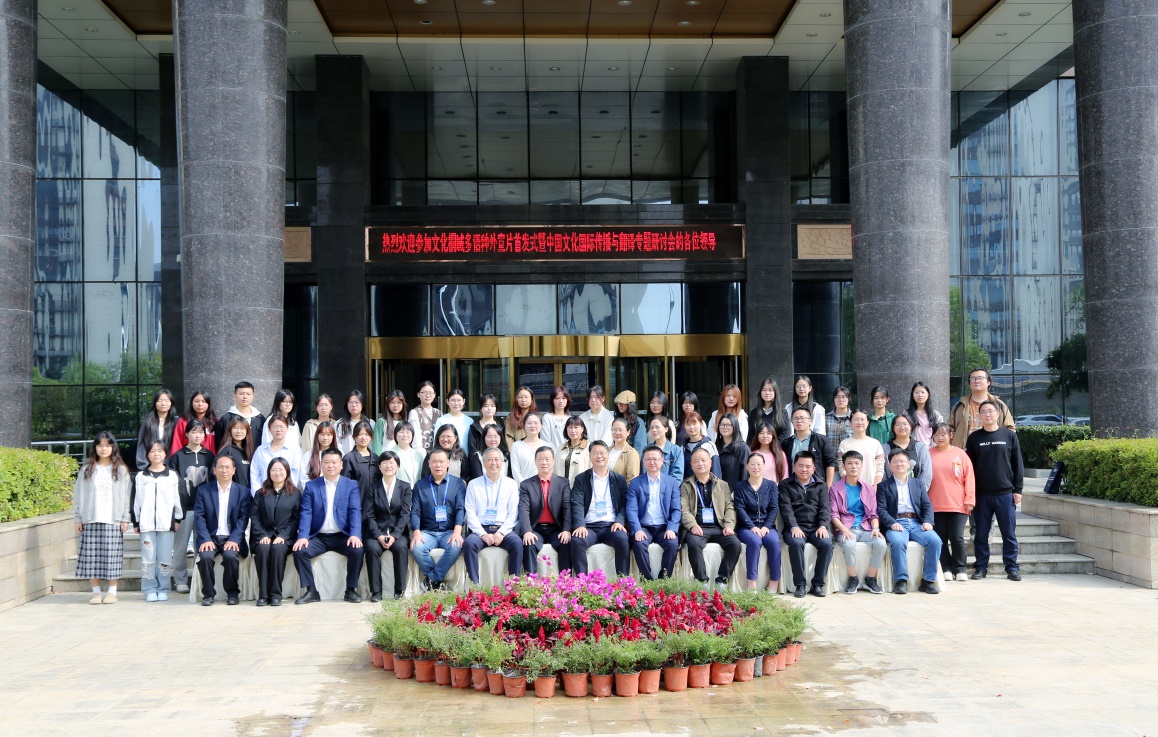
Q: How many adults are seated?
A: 14